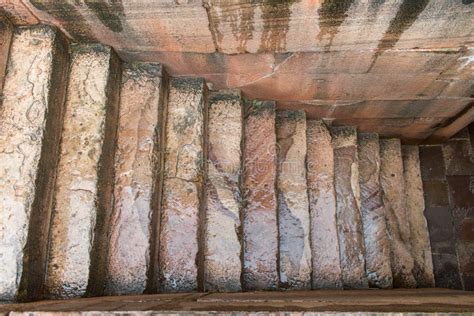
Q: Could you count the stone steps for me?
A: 12